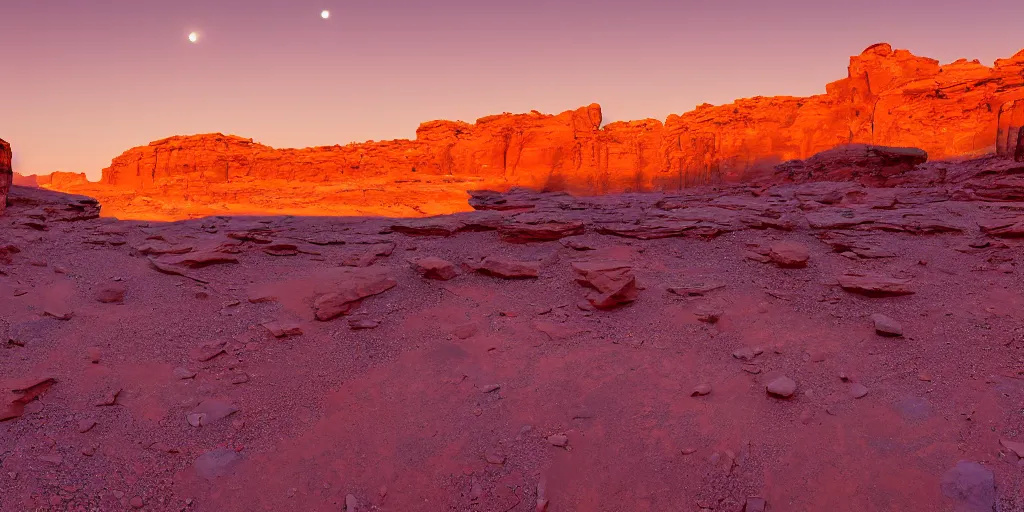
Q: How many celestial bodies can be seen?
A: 2